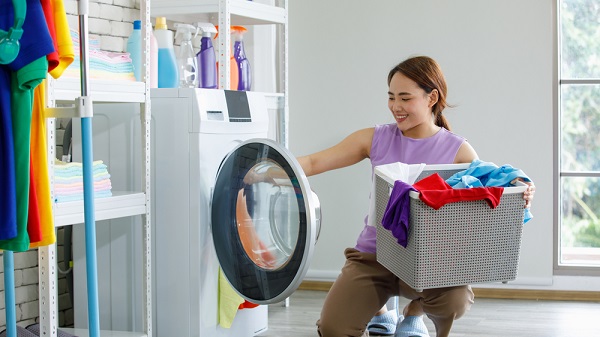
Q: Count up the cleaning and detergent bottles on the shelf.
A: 7